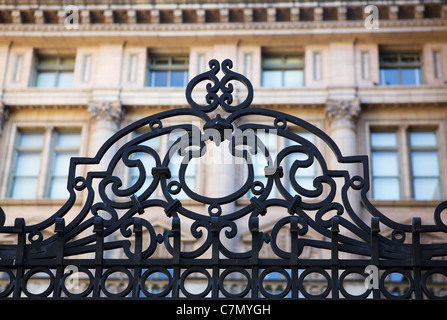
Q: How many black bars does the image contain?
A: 11